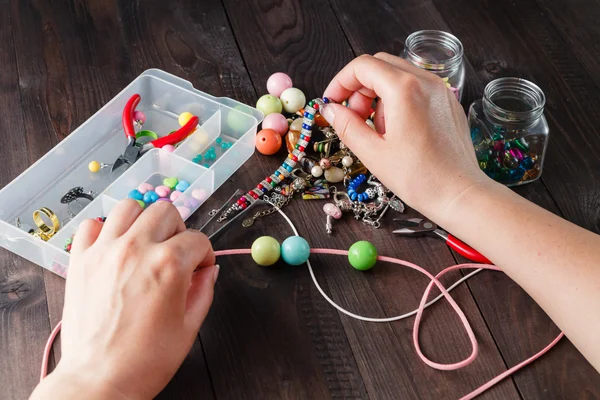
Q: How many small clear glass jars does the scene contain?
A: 2